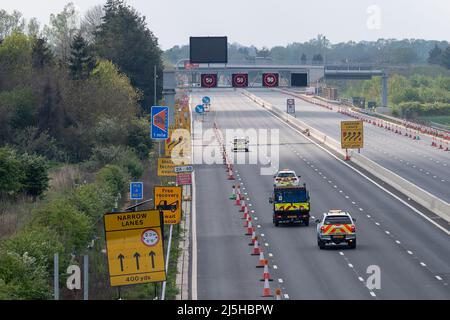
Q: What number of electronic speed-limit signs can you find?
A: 3